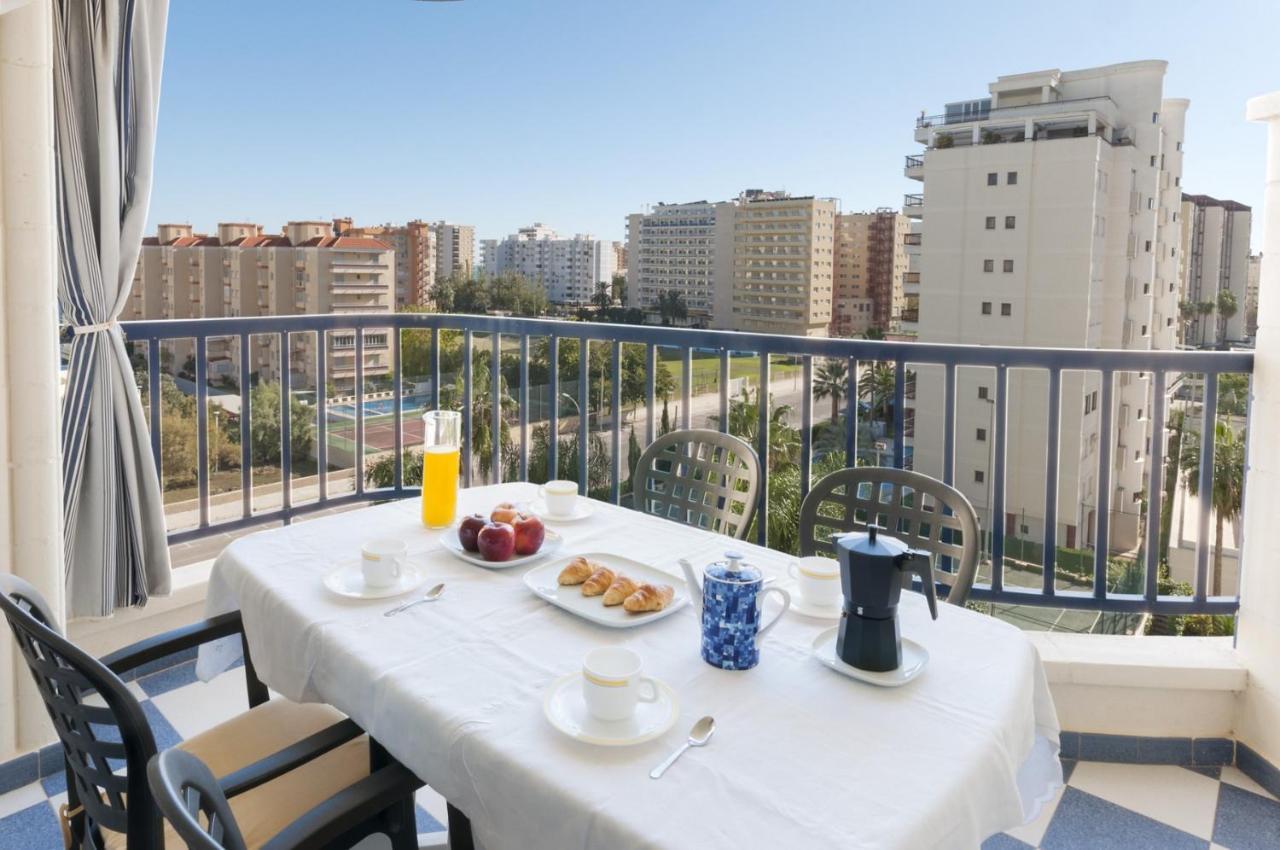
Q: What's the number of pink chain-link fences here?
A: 0